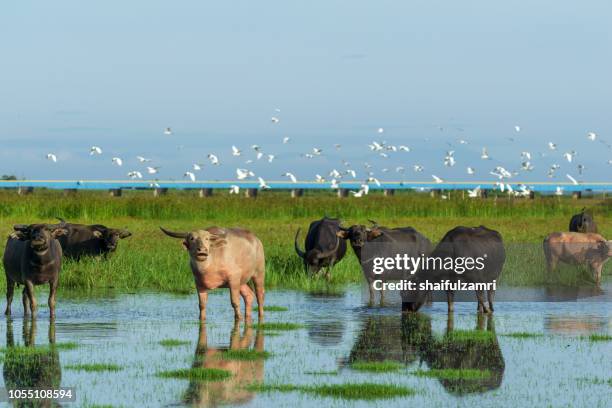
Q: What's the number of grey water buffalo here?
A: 6